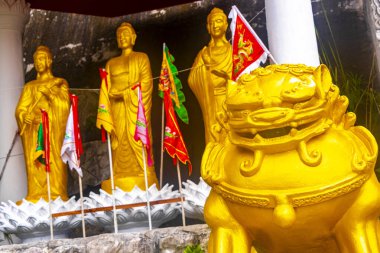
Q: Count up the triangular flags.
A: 7